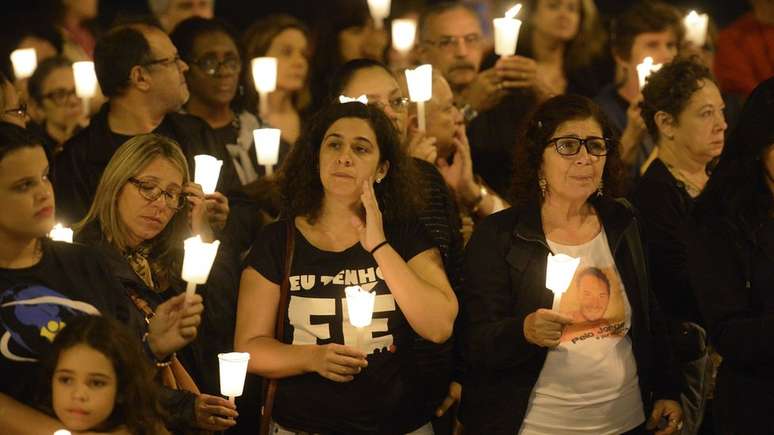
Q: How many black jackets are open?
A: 1